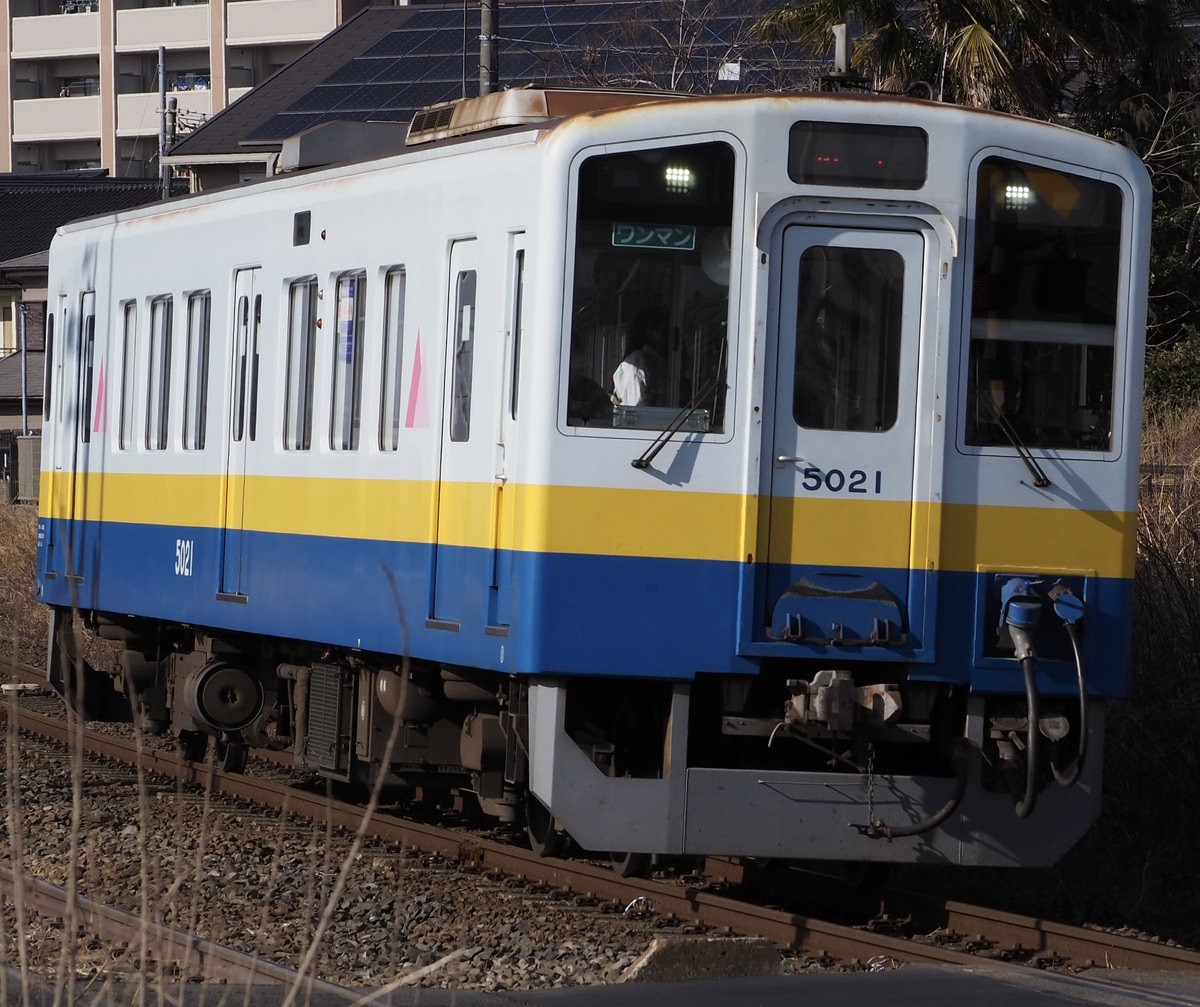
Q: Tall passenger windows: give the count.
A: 6